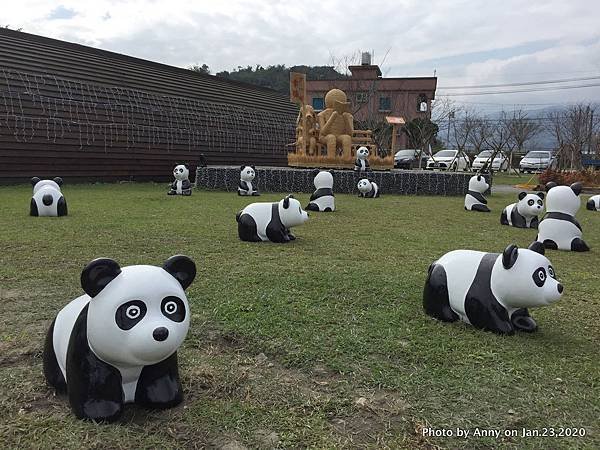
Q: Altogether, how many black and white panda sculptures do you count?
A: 13